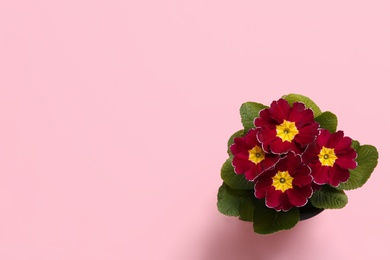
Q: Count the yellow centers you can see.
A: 4